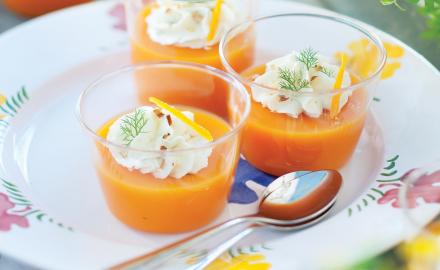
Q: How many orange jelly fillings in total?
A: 3